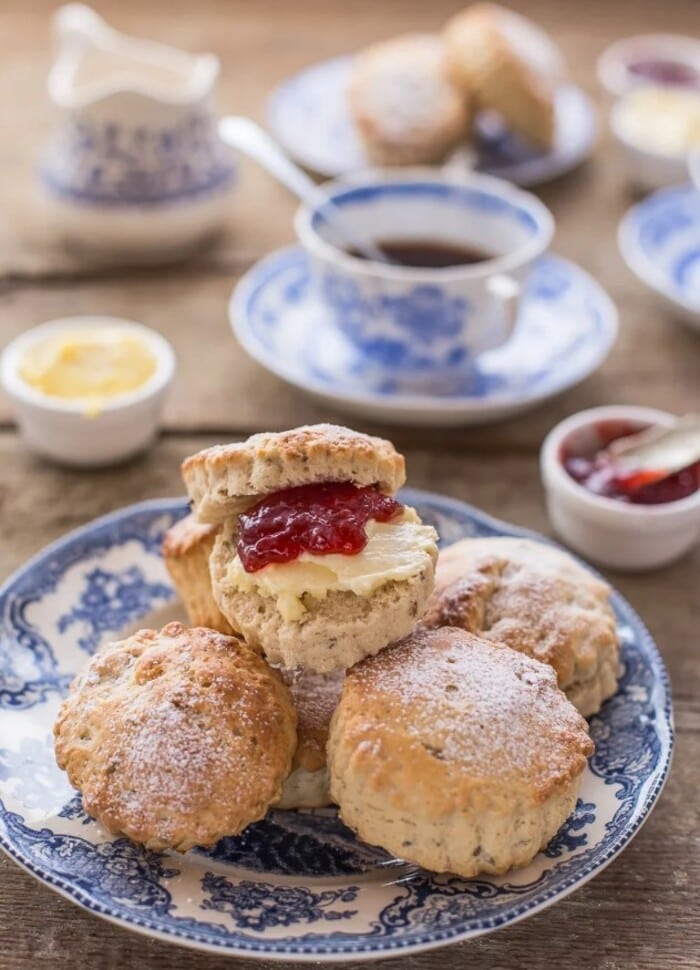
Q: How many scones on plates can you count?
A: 8